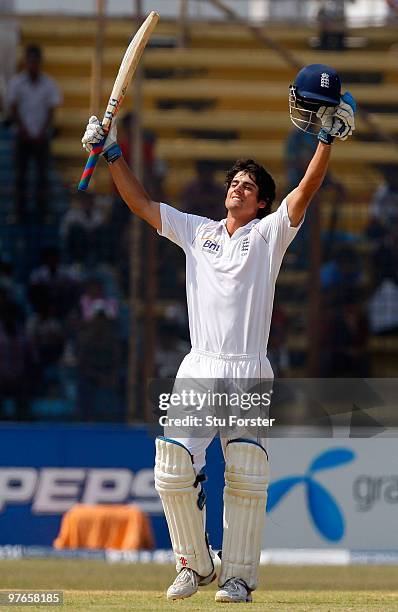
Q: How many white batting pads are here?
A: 2